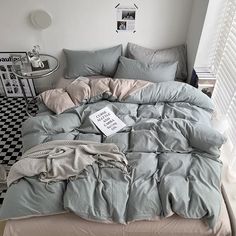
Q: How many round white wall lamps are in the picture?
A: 1